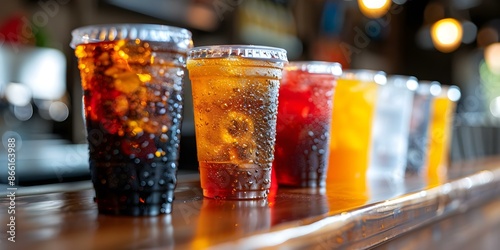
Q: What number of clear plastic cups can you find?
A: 7